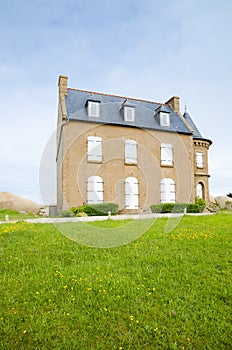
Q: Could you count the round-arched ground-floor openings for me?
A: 4